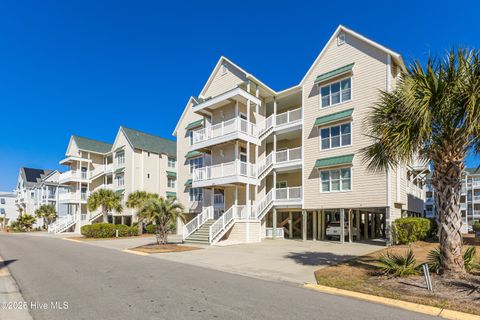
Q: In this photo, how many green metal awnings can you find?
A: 11